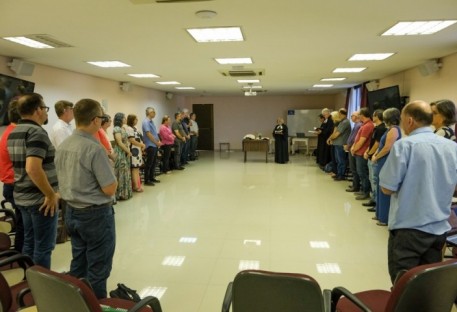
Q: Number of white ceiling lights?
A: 14